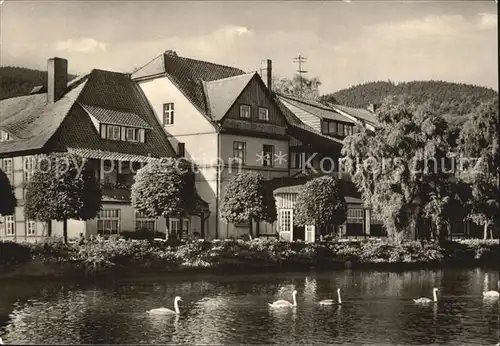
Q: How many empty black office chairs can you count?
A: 0